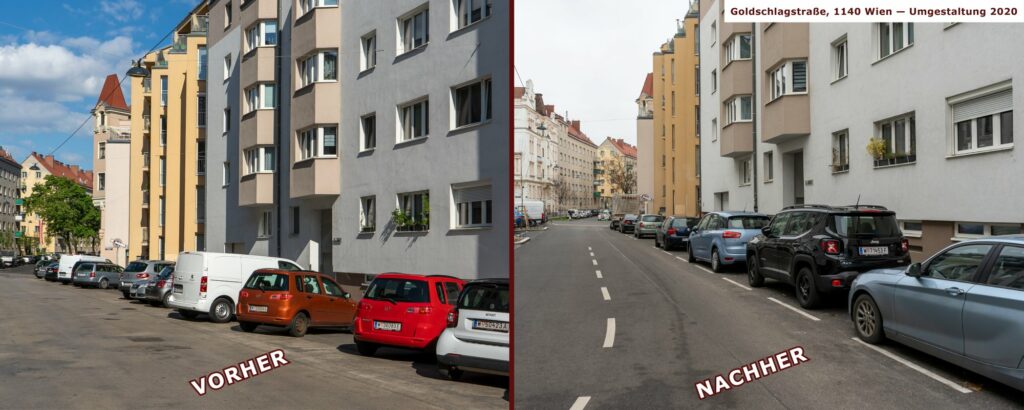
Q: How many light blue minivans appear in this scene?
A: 1